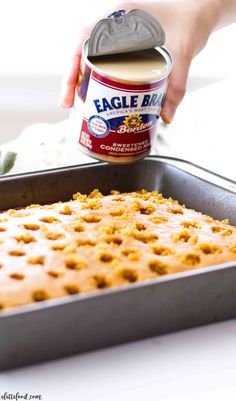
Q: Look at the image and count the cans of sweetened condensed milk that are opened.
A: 1